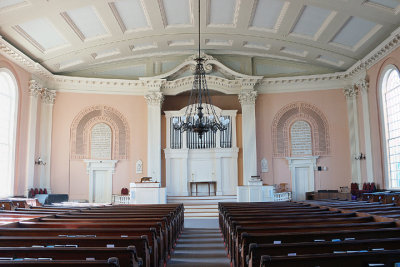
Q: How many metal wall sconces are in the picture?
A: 2